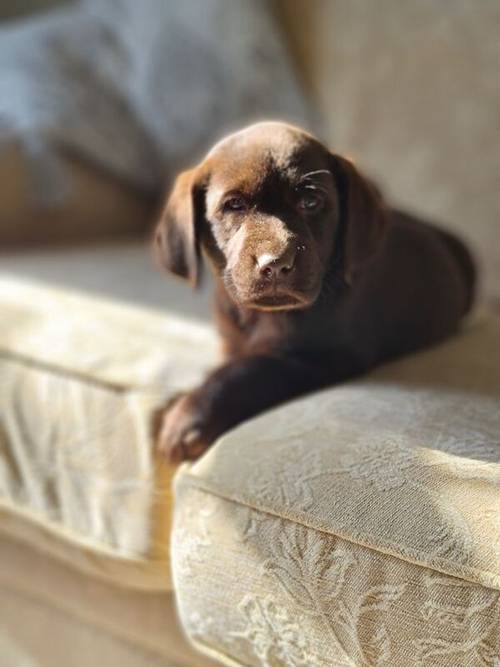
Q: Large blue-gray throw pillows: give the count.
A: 1